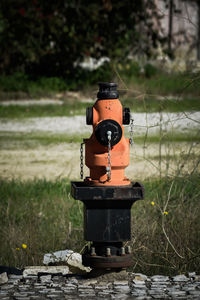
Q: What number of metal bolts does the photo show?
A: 4